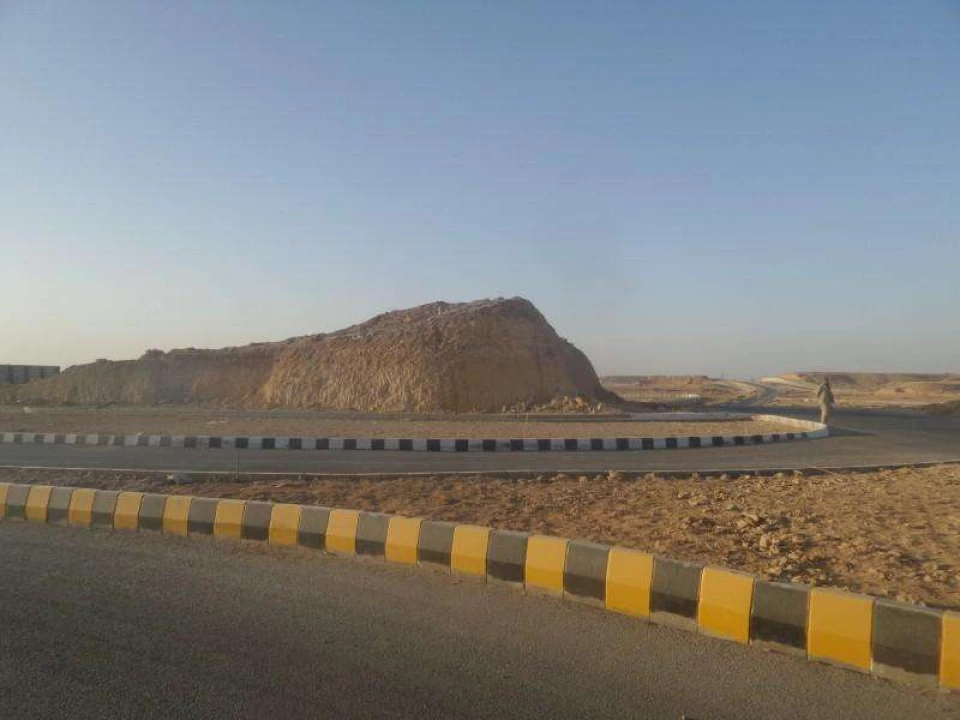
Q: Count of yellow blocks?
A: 15